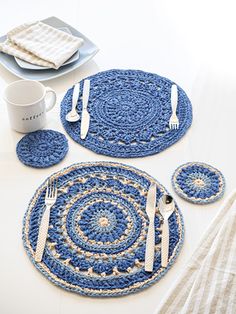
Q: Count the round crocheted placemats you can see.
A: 2